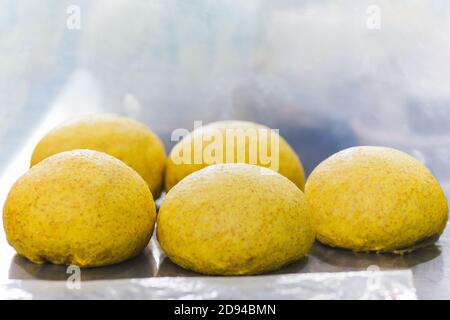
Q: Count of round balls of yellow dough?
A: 5